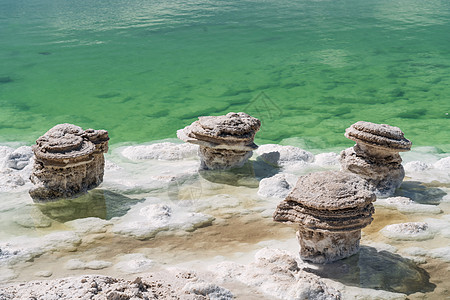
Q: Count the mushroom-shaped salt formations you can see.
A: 4